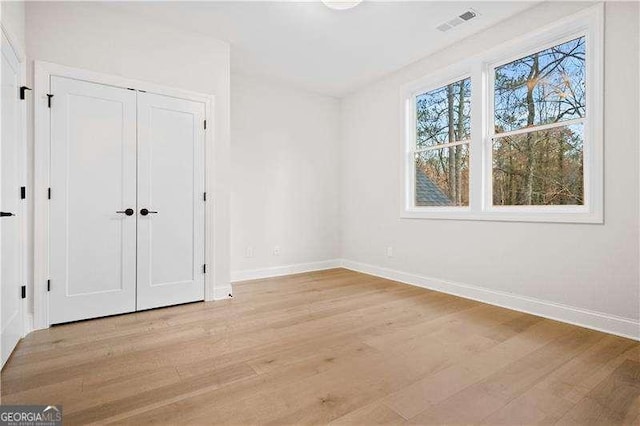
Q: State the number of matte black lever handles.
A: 3